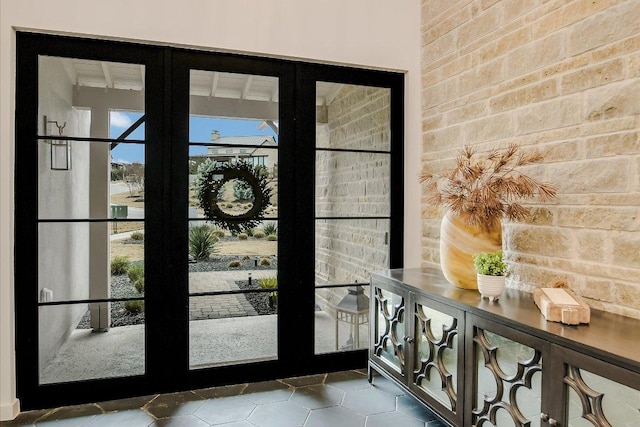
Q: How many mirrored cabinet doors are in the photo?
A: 4